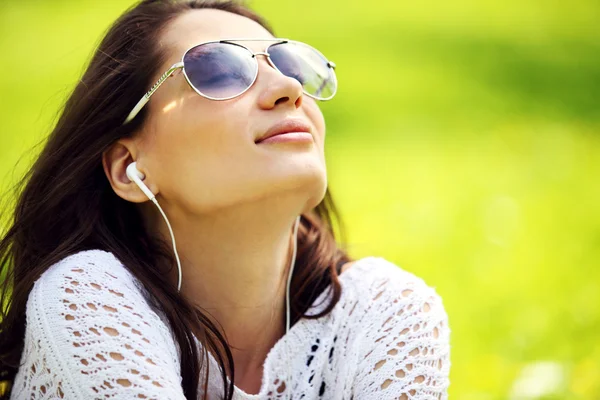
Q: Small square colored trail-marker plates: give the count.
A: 0